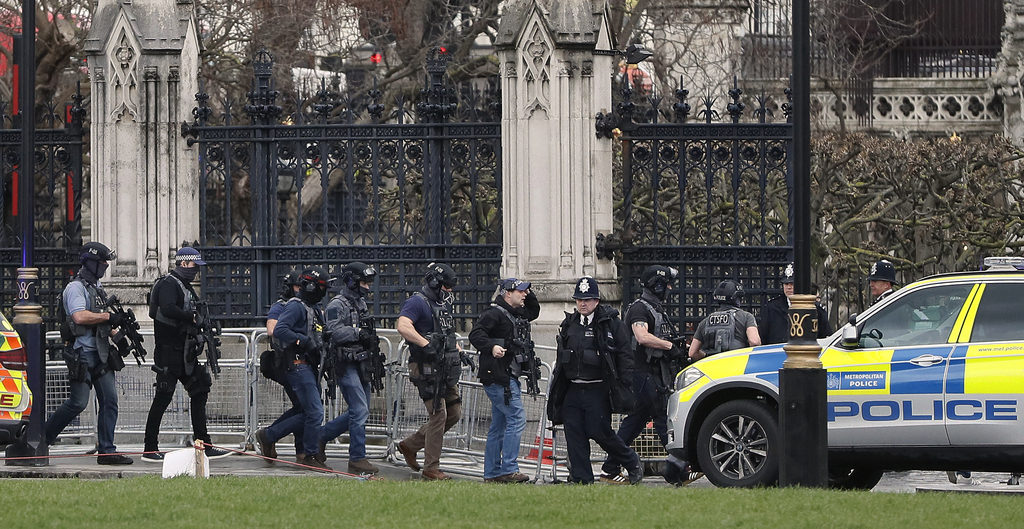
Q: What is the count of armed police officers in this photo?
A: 9